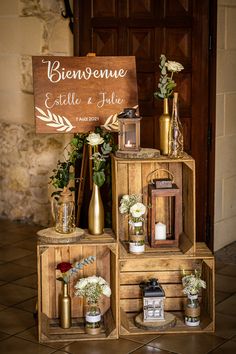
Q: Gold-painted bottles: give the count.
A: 3